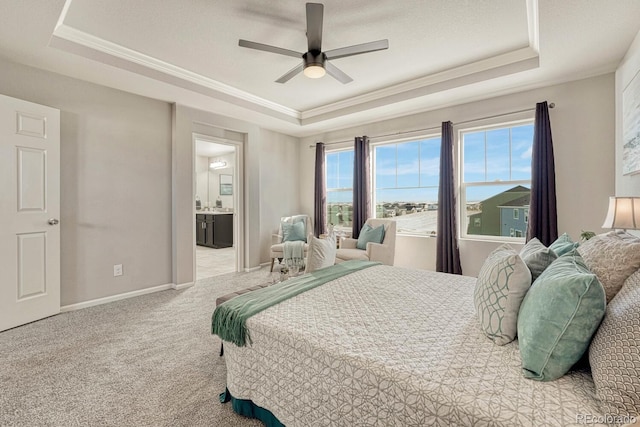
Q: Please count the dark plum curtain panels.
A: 4